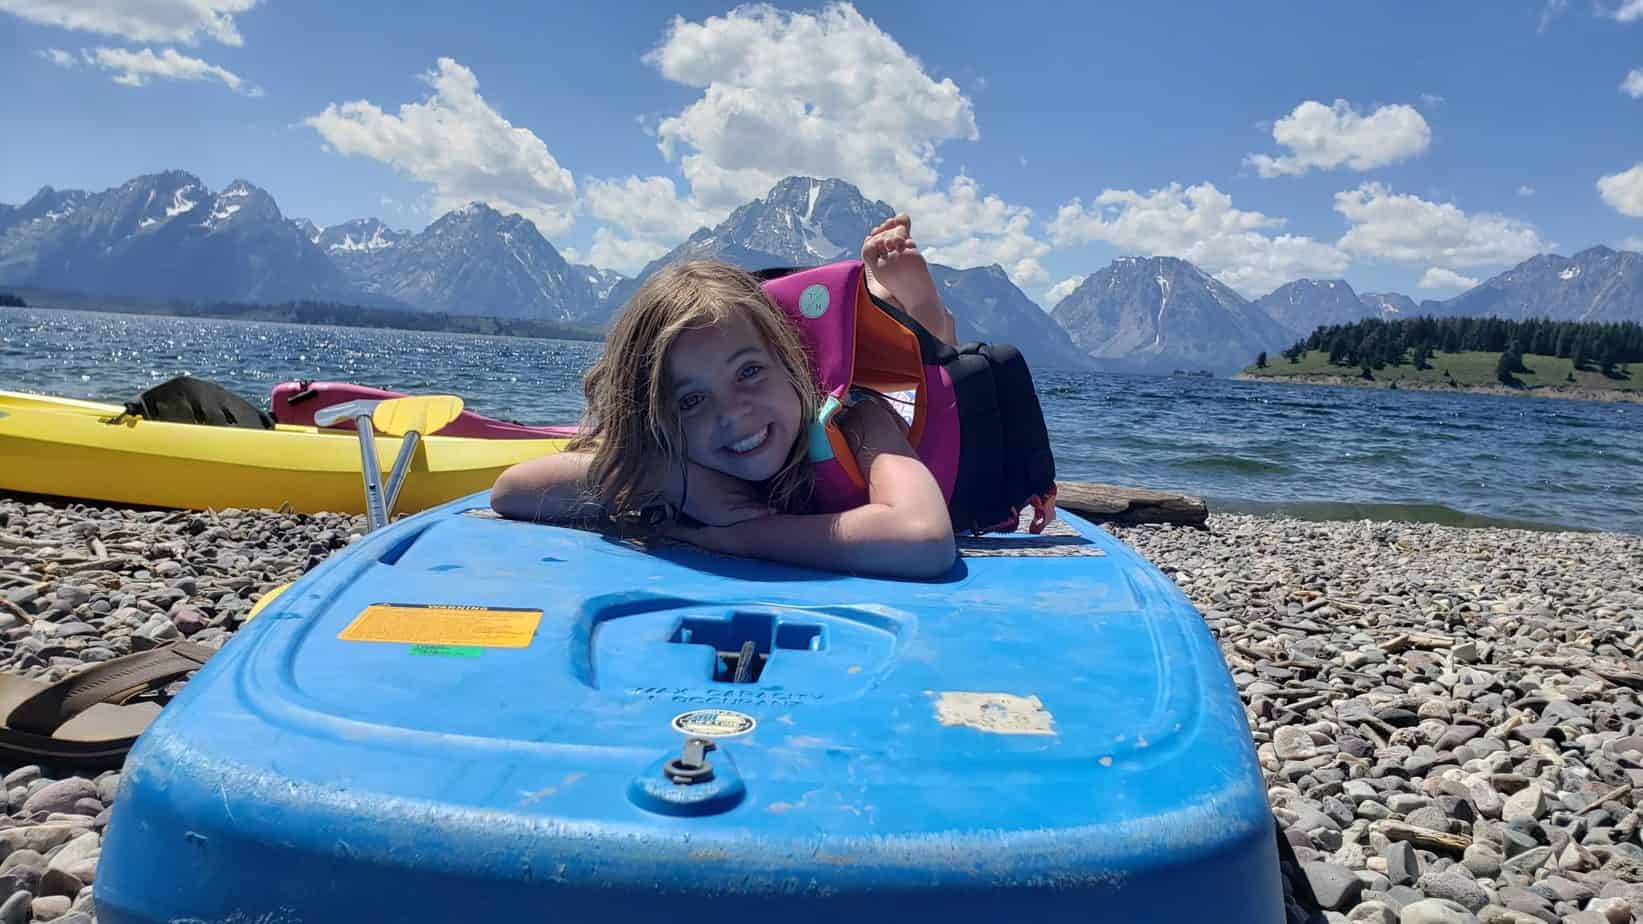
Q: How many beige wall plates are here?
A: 0